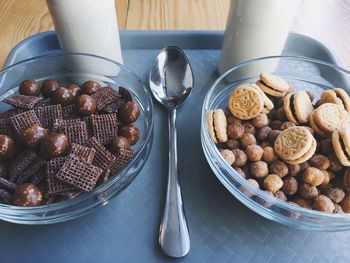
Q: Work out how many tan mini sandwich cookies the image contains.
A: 9